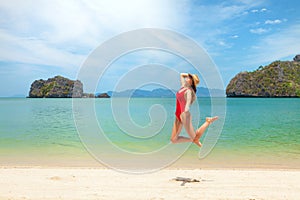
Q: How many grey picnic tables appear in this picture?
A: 0